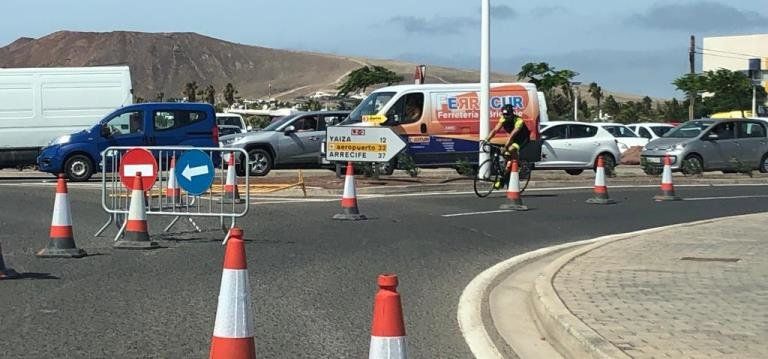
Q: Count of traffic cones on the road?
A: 11